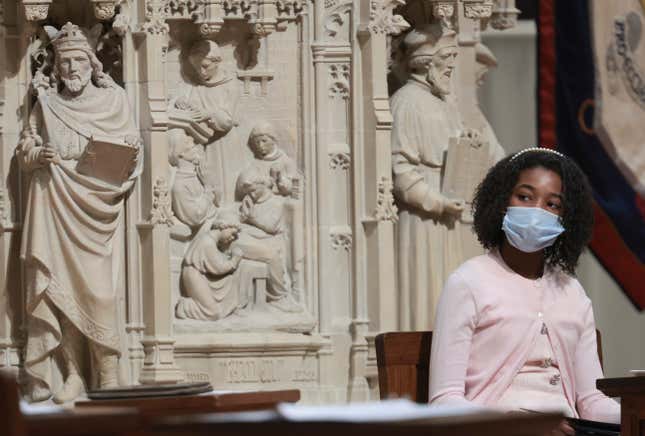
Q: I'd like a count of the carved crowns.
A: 1